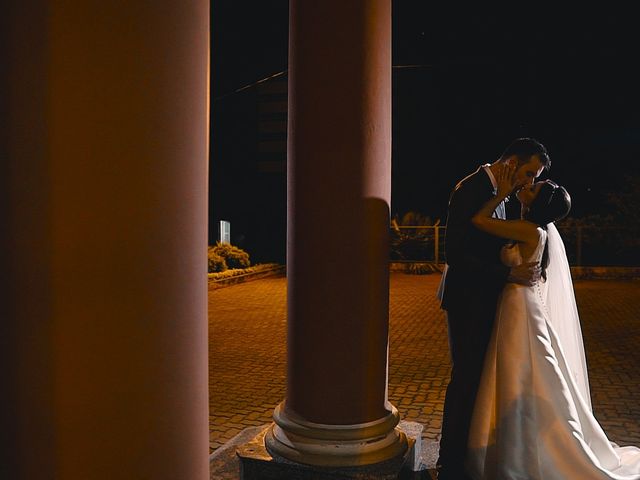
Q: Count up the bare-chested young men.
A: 0